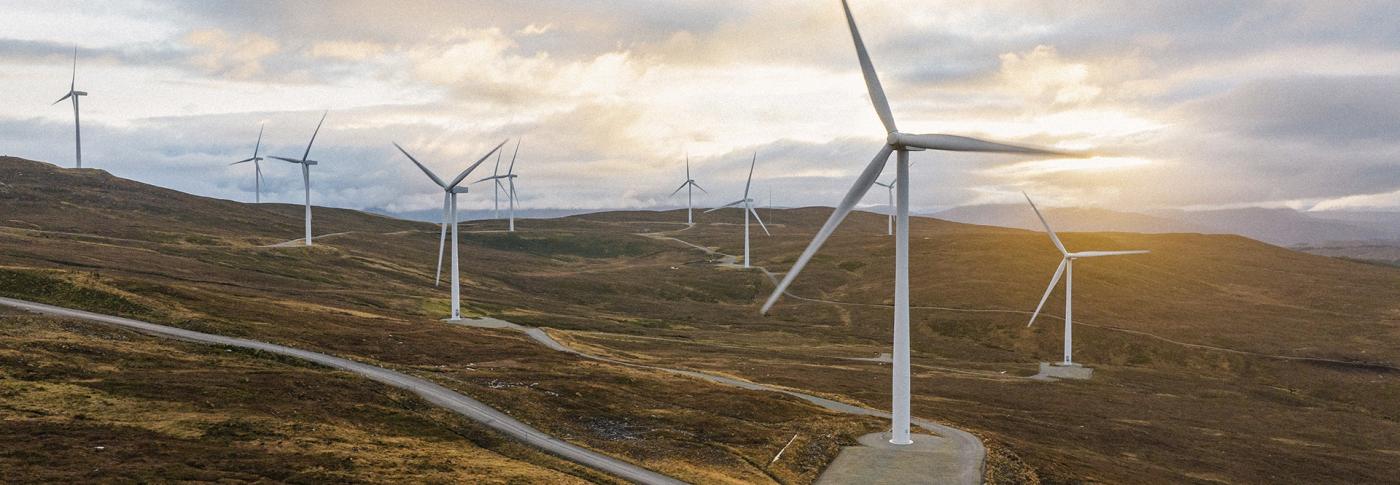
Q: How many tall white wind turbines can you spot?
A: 11